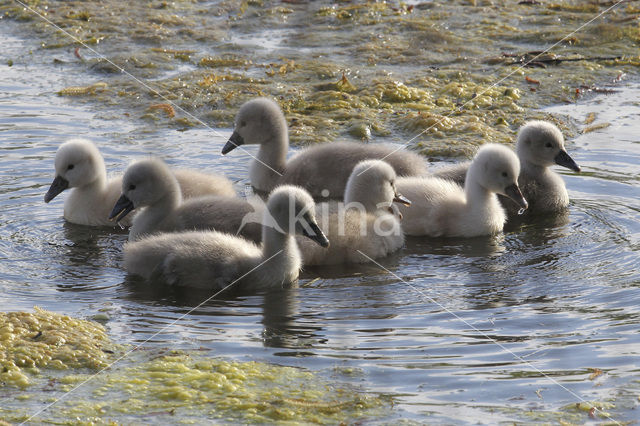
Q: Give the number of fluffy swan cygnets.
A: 7